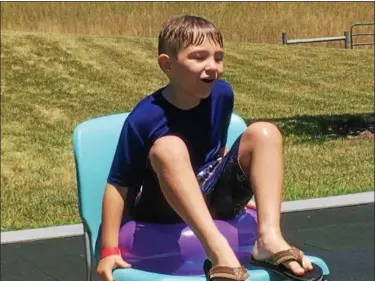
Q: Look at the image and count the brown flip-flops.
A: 2